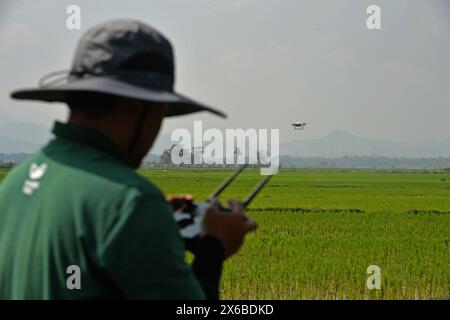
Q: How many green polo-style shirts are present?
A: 1